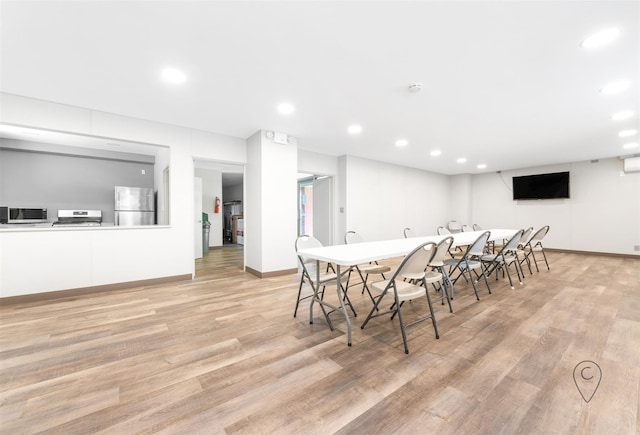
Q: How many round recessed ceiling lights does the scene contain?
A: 12